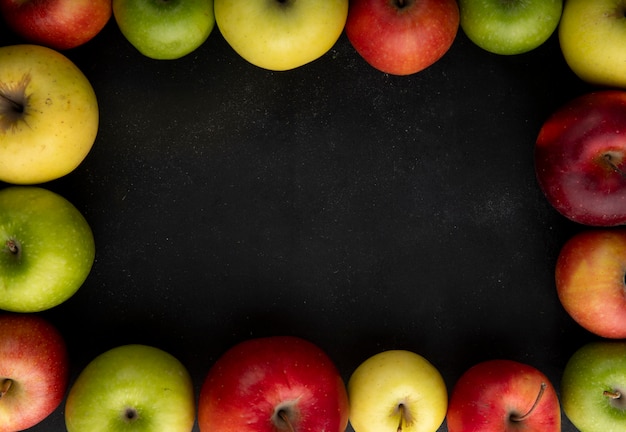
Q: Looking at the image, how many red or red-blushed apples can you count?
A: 7